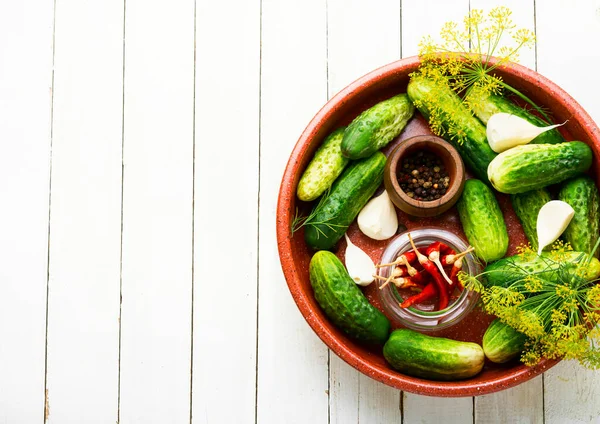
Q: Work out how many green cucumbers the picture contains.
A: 13